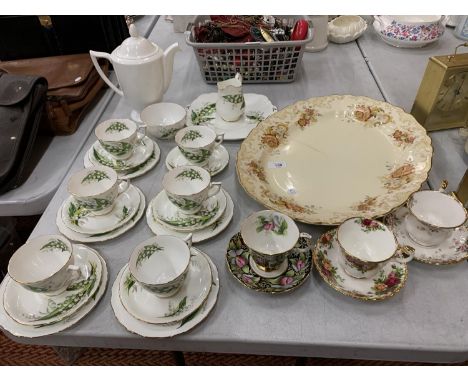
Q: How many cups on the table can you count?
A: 9